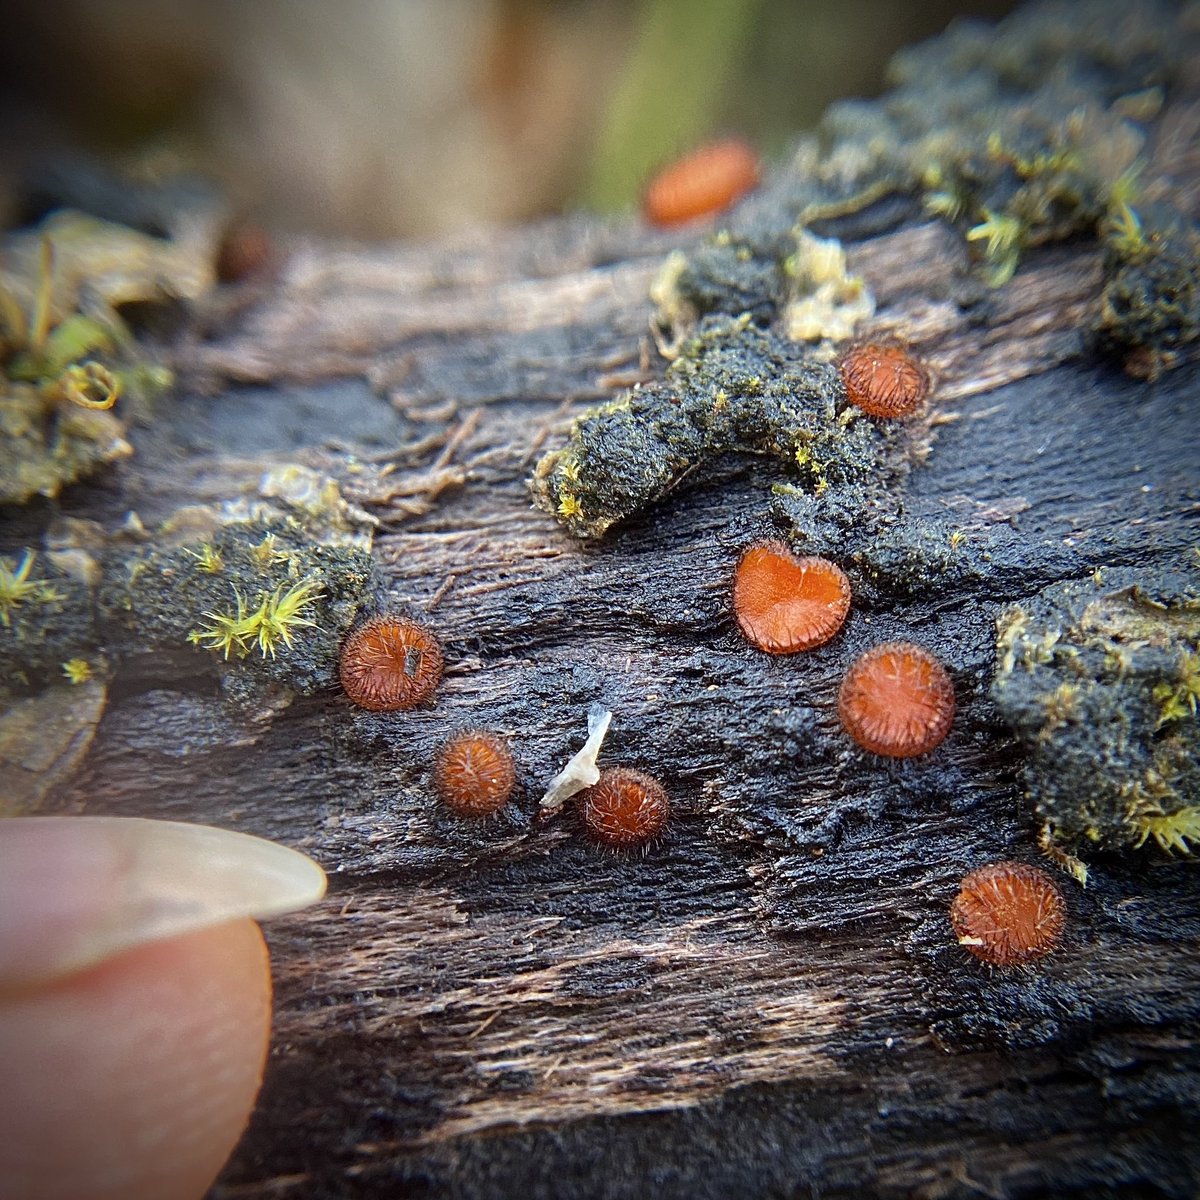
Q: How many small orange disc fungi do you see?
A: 8